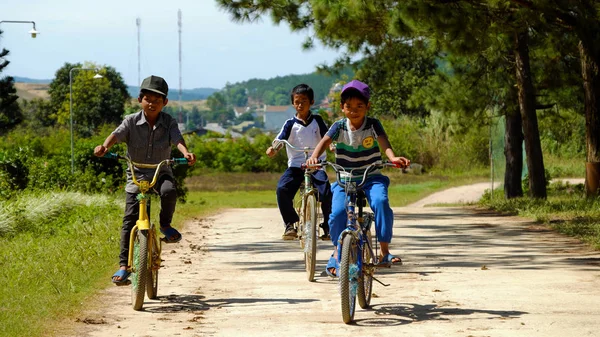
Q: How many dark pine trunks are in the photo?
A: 3